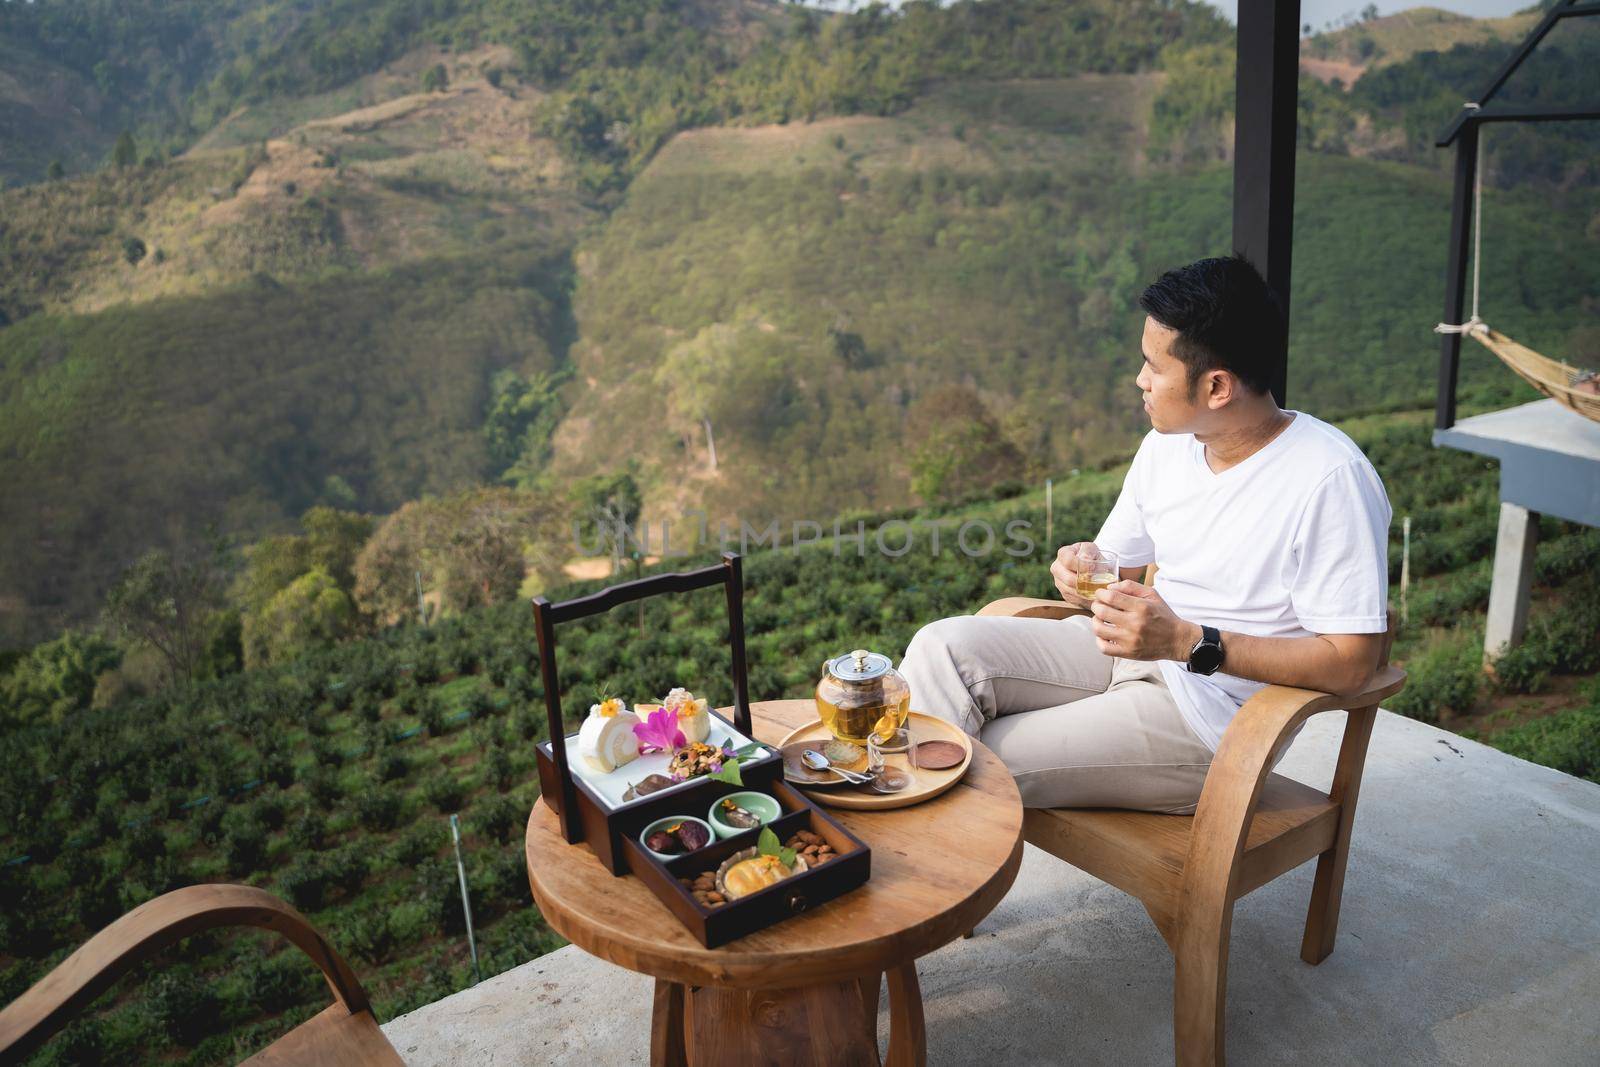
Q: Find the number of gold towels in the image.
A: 0